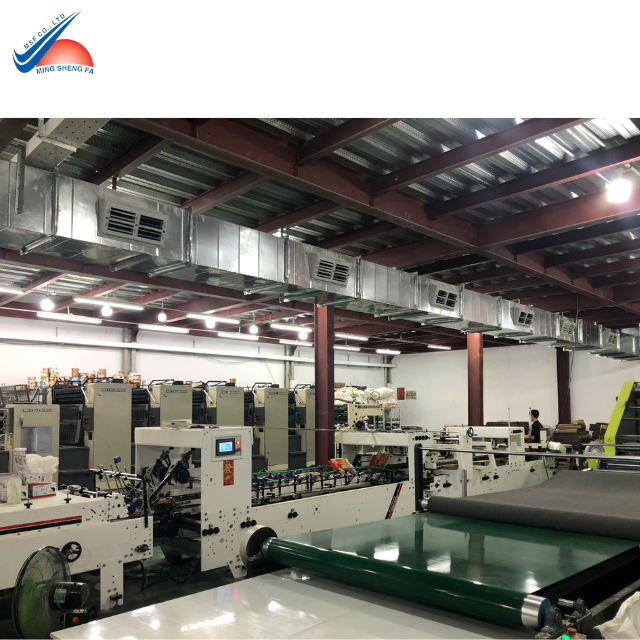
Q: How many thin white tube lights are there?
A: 12